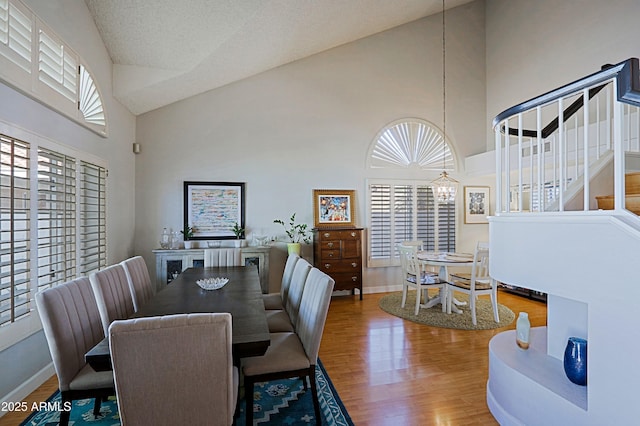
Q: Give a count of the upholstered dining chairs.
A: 8